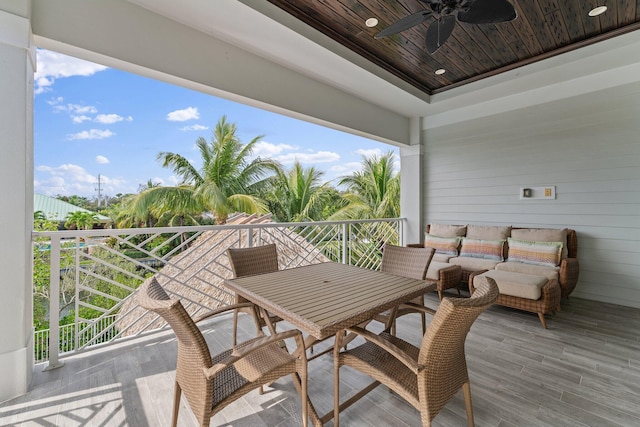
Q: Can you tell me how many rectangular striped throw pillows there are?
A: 3